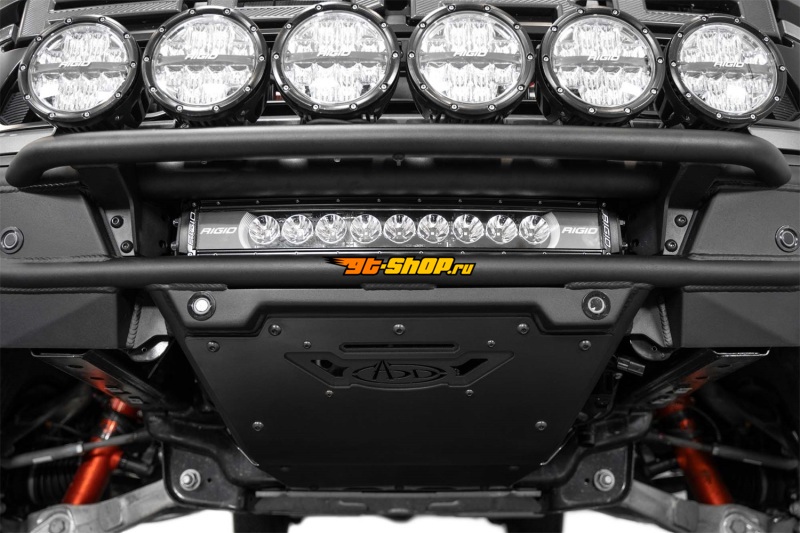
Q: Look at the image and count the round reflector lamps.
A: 6